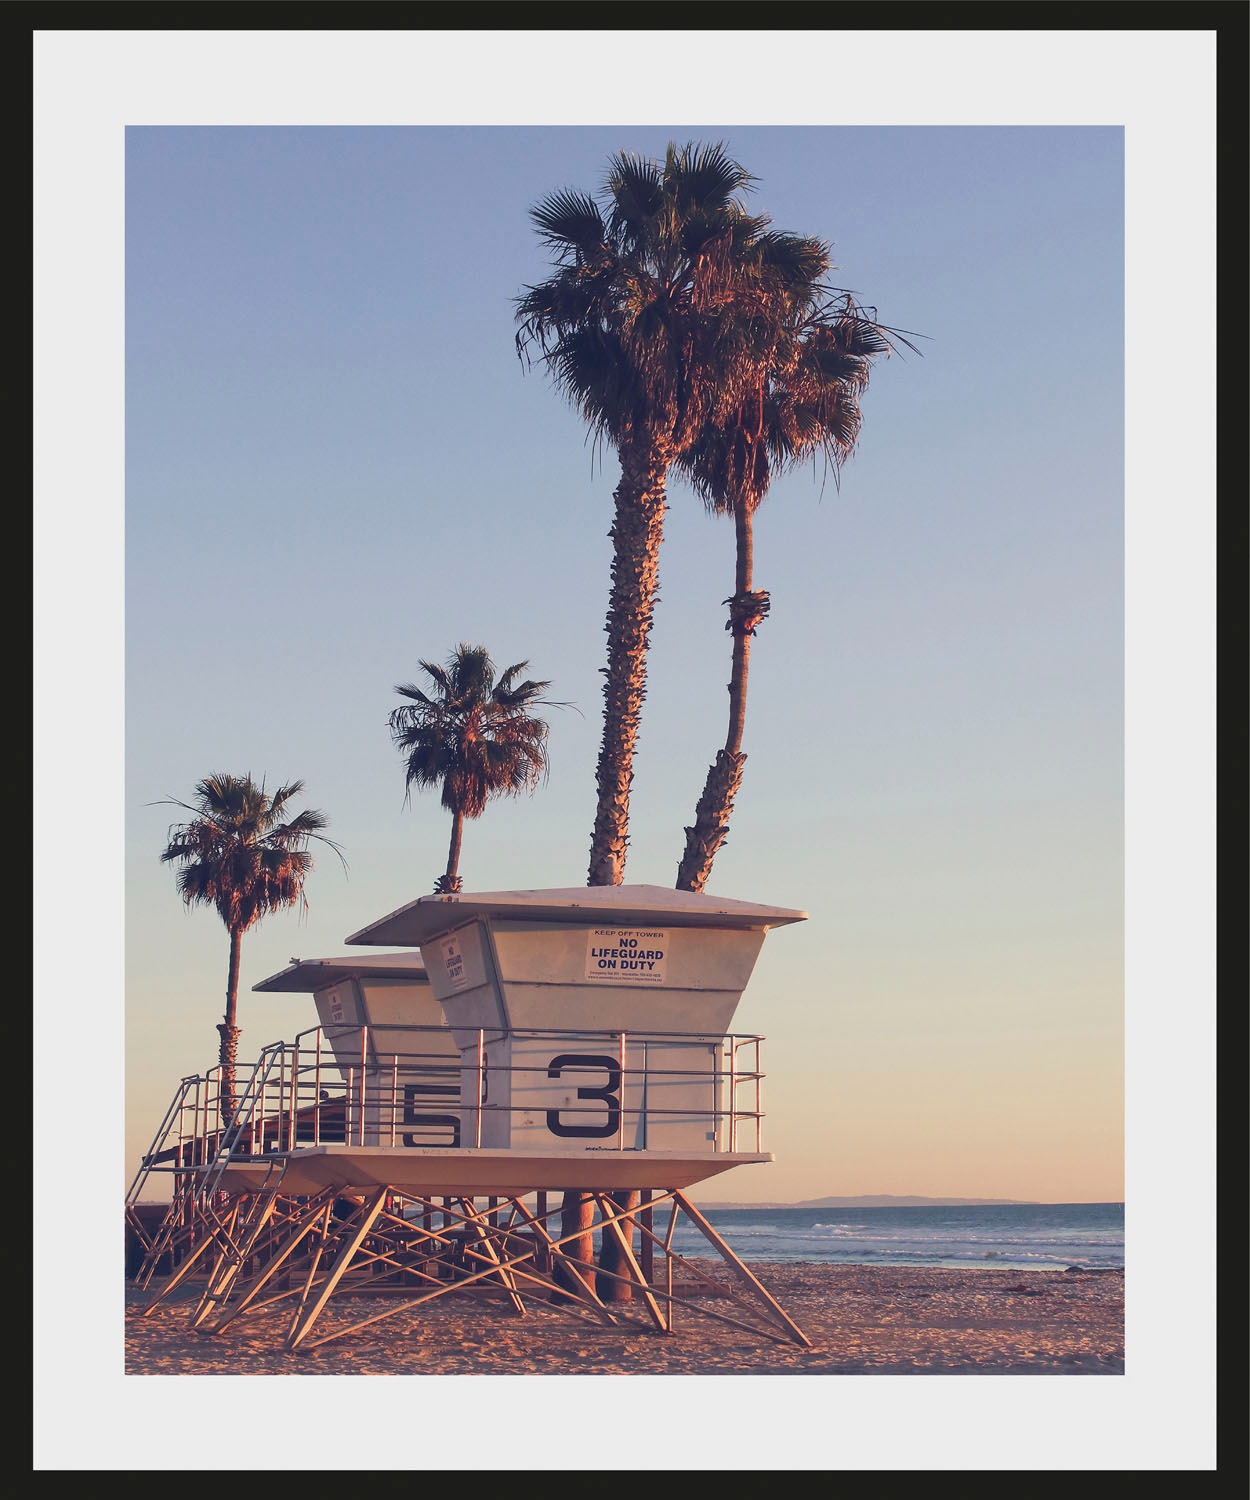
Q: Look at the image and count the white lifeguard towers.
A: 2